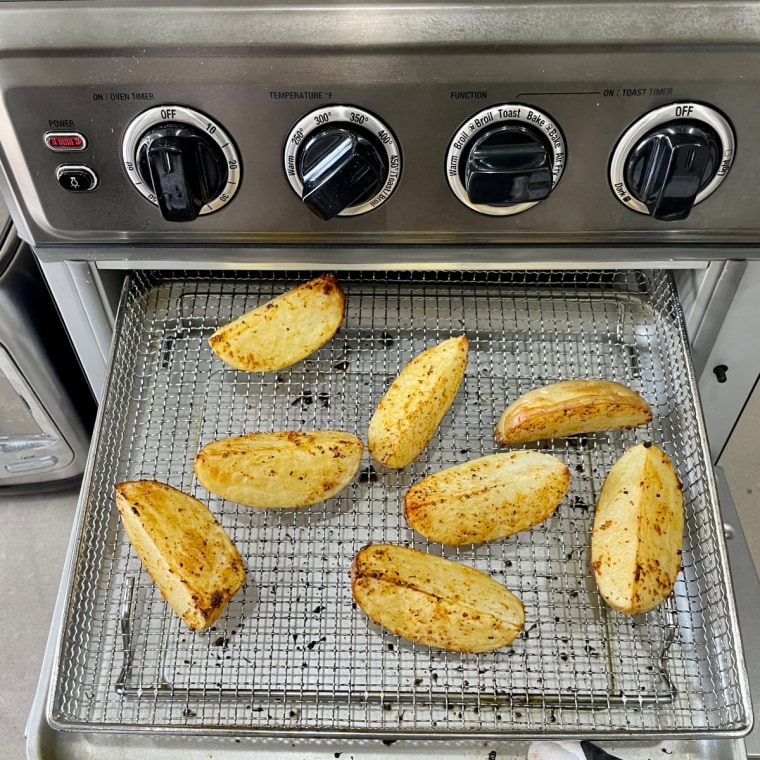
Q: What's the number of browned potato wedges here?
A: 8